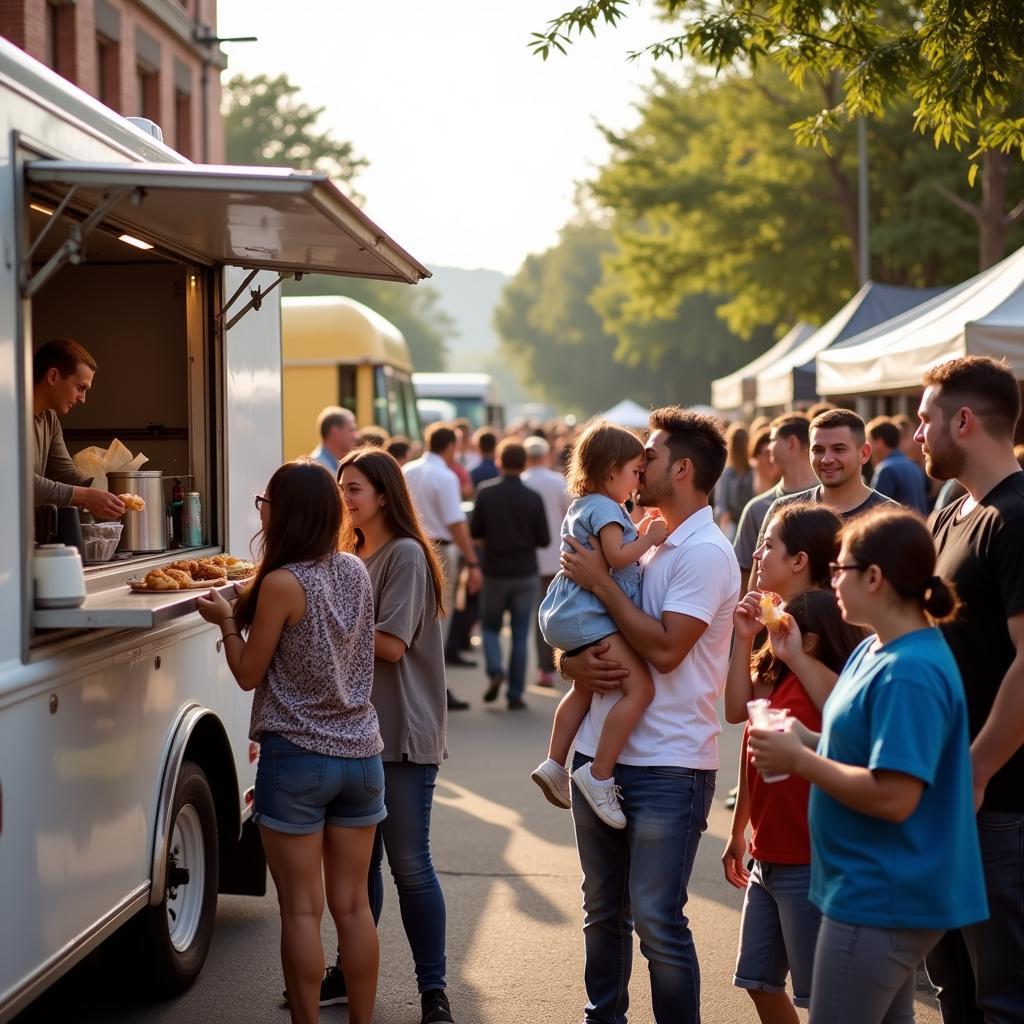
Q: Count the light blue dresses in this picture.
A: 1